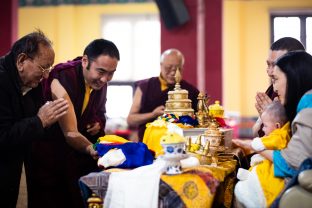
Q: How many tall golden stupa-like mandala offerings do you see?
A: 1